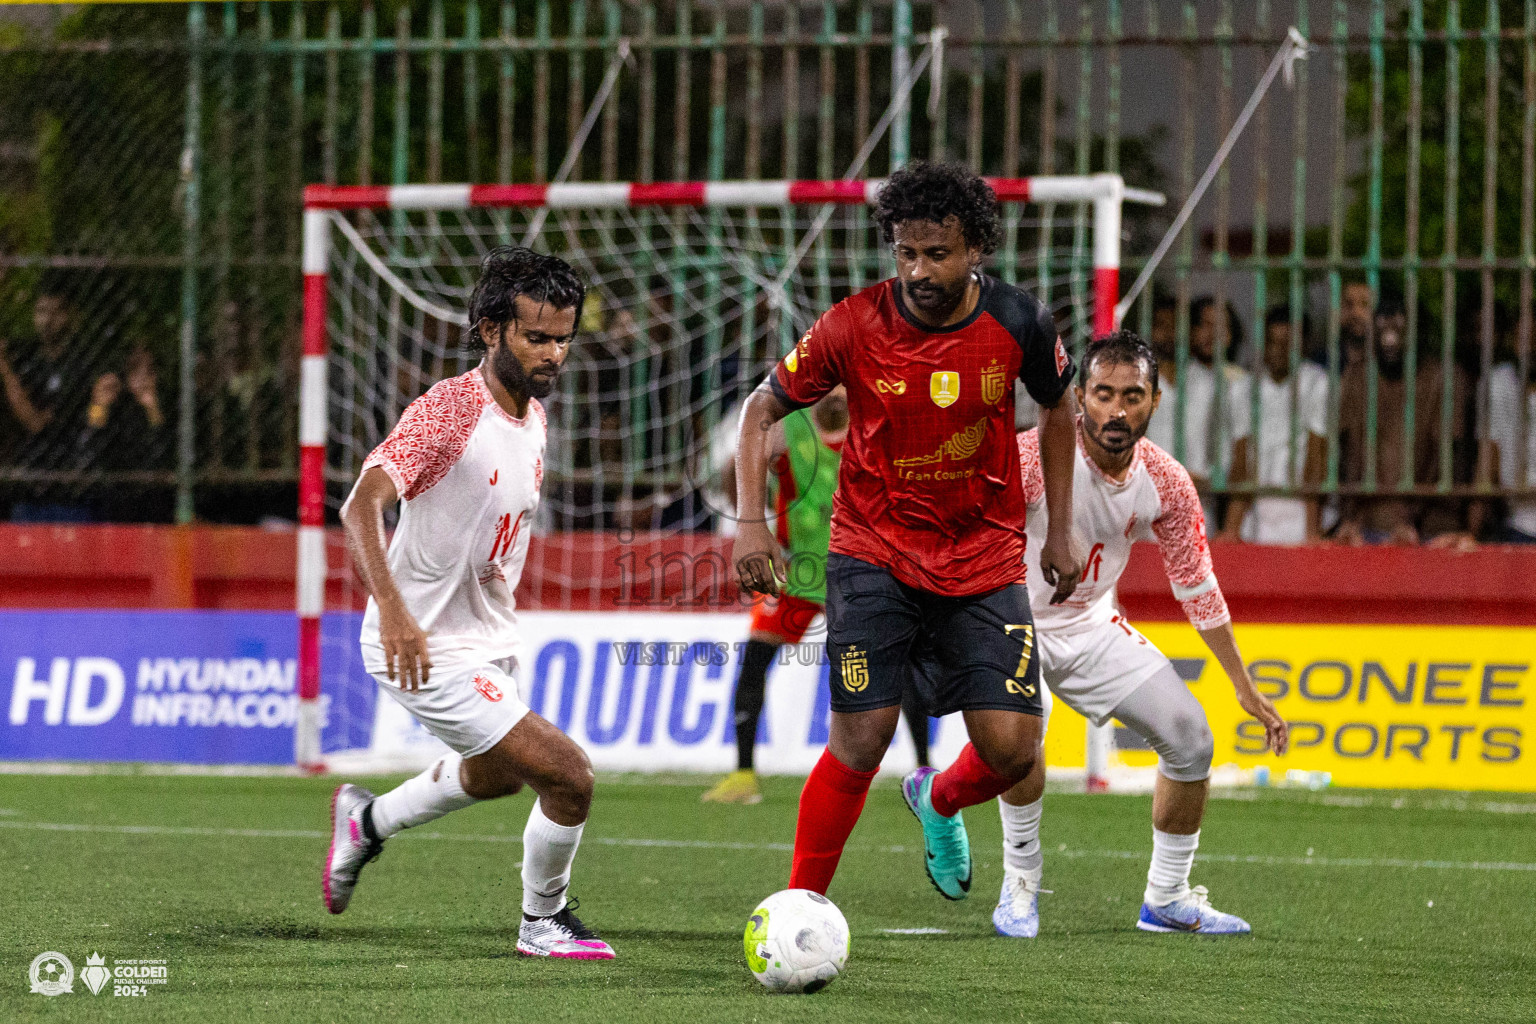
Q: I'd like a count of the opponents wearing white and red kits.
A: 2